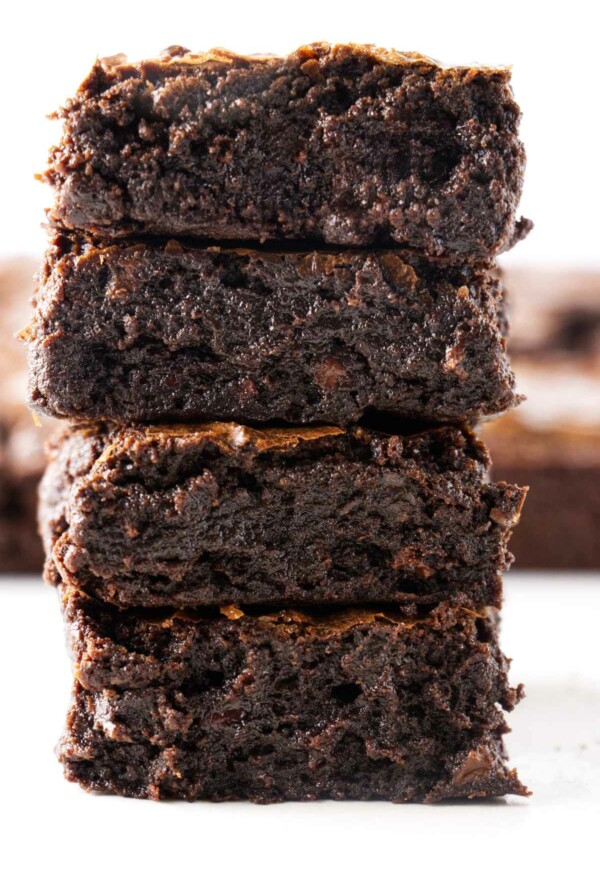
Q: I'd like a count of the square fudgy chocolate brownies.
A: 4